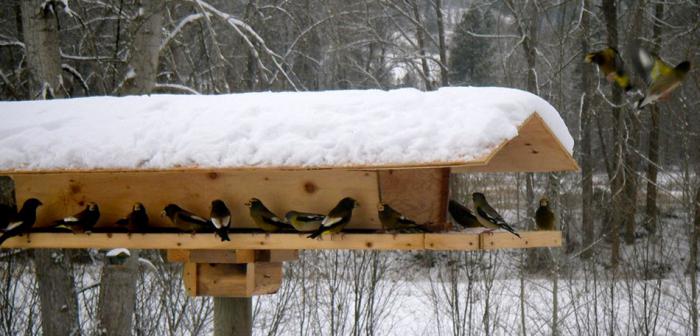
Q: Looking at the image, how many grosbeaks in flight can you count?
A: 2